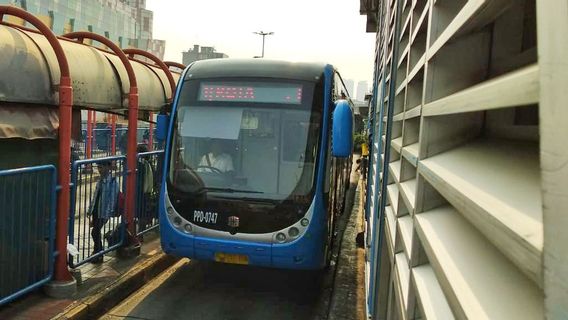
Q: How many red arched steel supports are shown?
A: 4